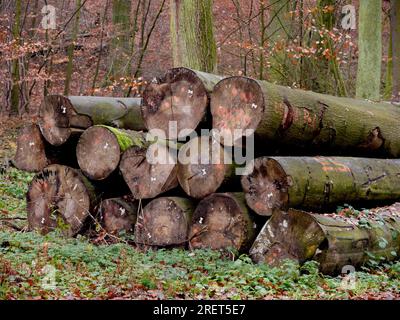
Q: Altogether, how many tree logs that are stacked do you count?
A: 13